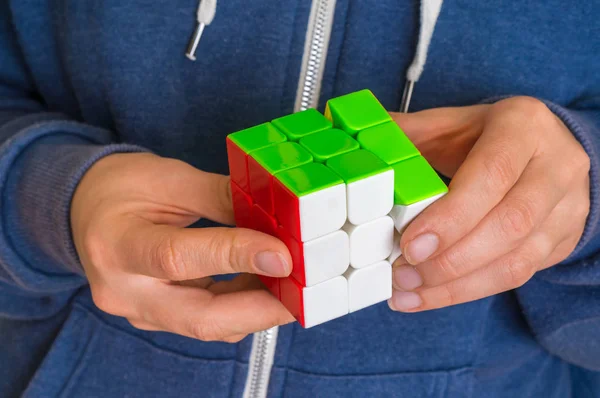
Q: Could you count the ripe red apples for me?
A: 0